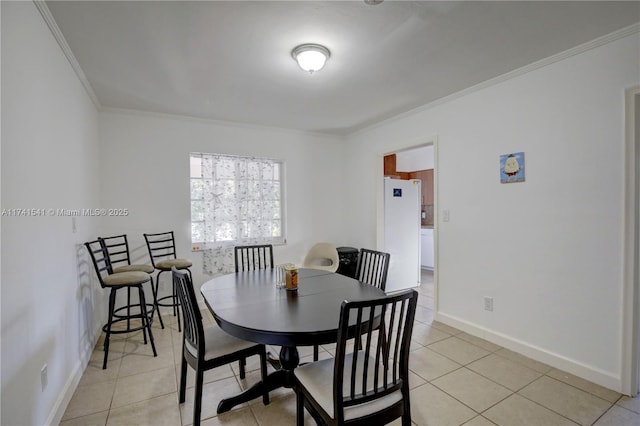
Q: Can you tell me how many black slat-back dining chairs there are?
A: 4